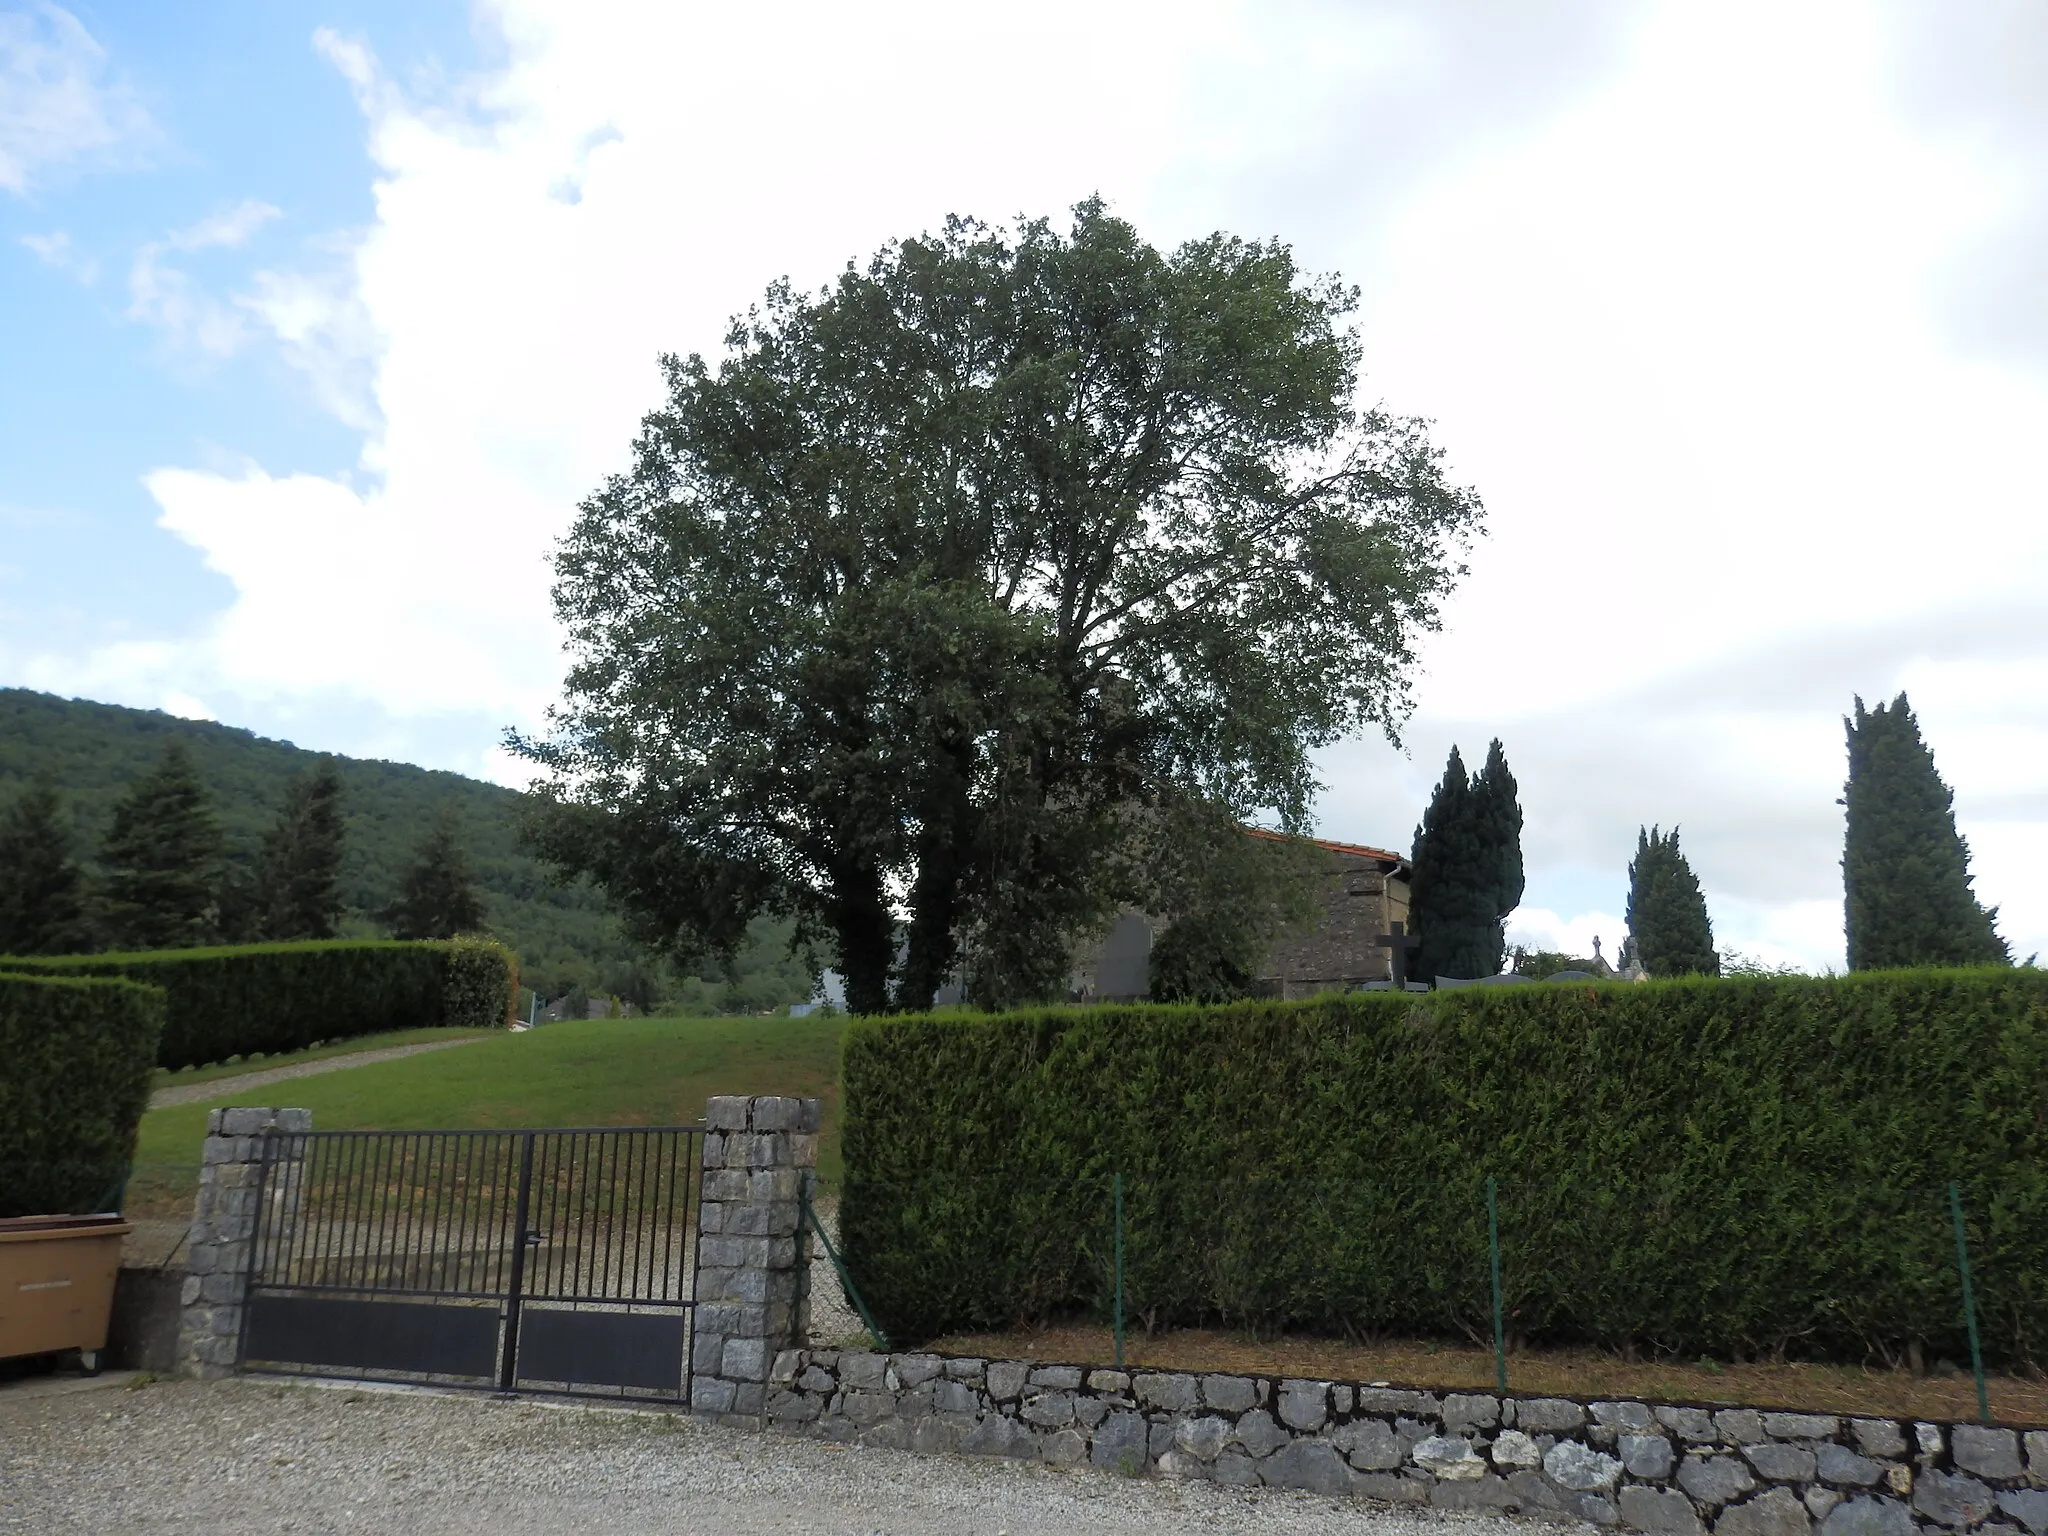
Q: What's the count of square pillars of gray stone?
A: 2